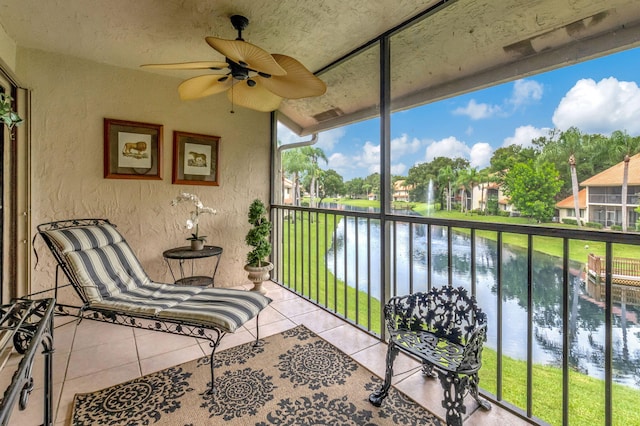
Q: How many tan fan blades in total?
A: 5